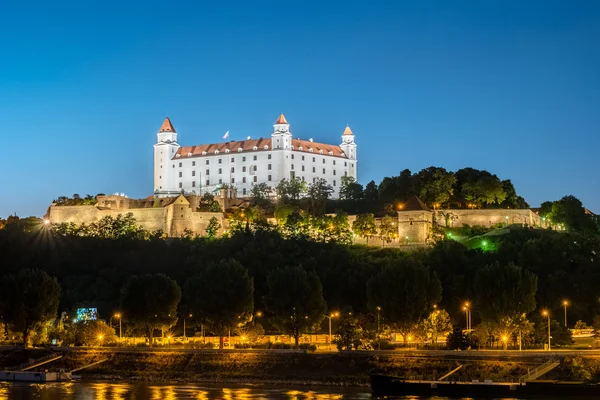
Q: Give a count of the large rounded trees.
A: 6